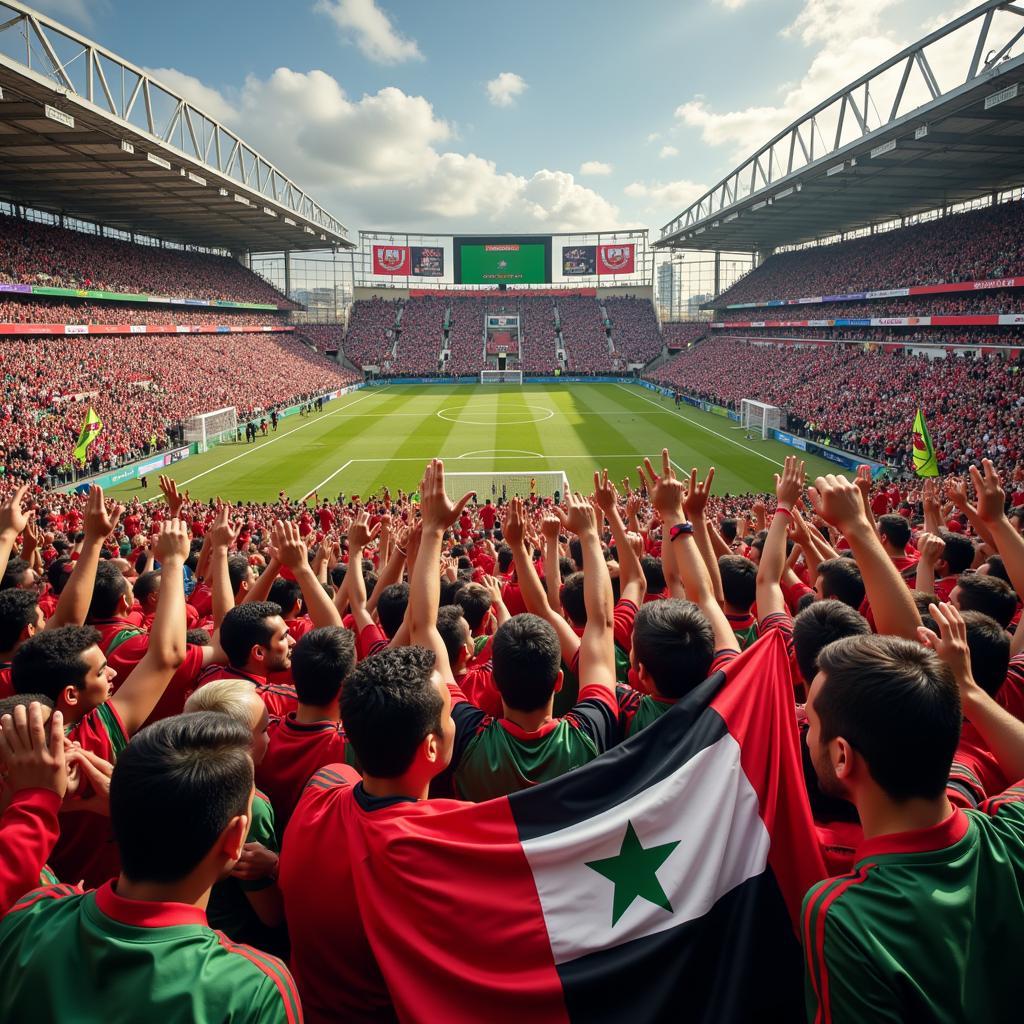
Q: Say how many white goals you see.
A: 4